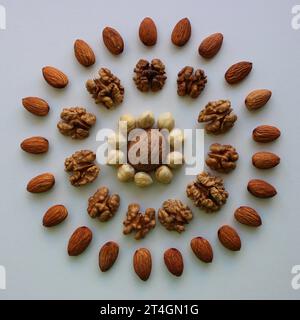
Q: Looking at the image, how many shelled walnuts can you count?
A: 11